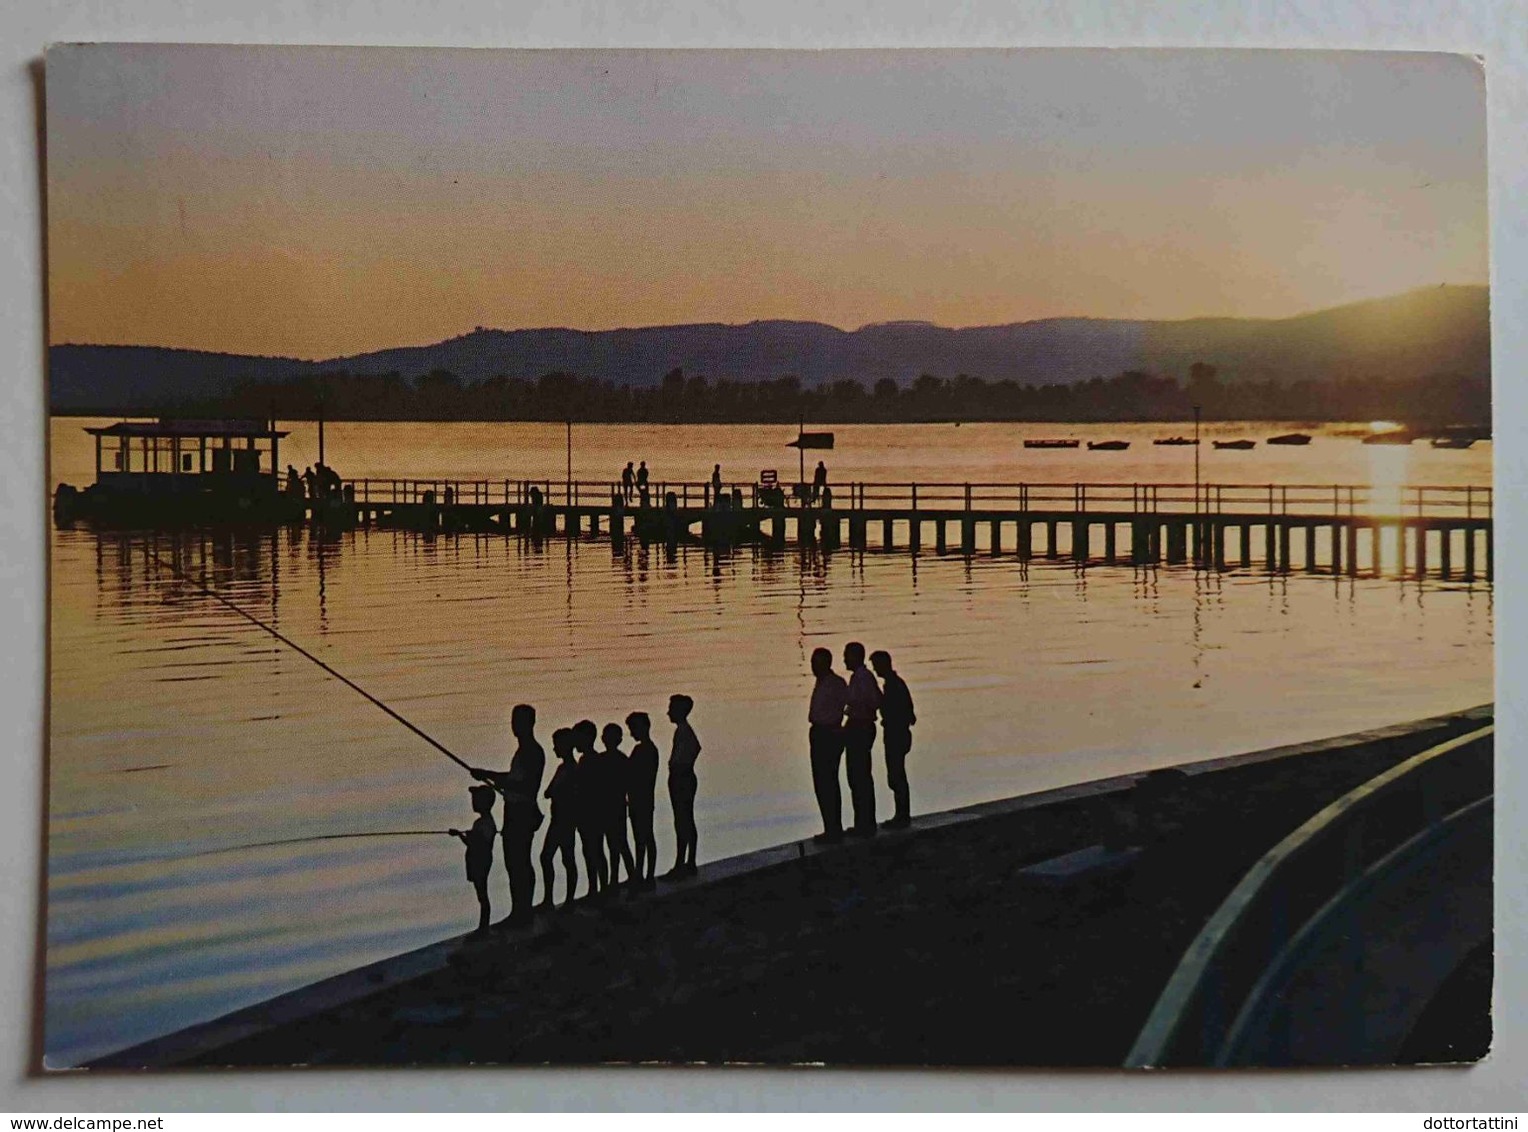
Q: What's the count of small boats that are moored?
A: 7